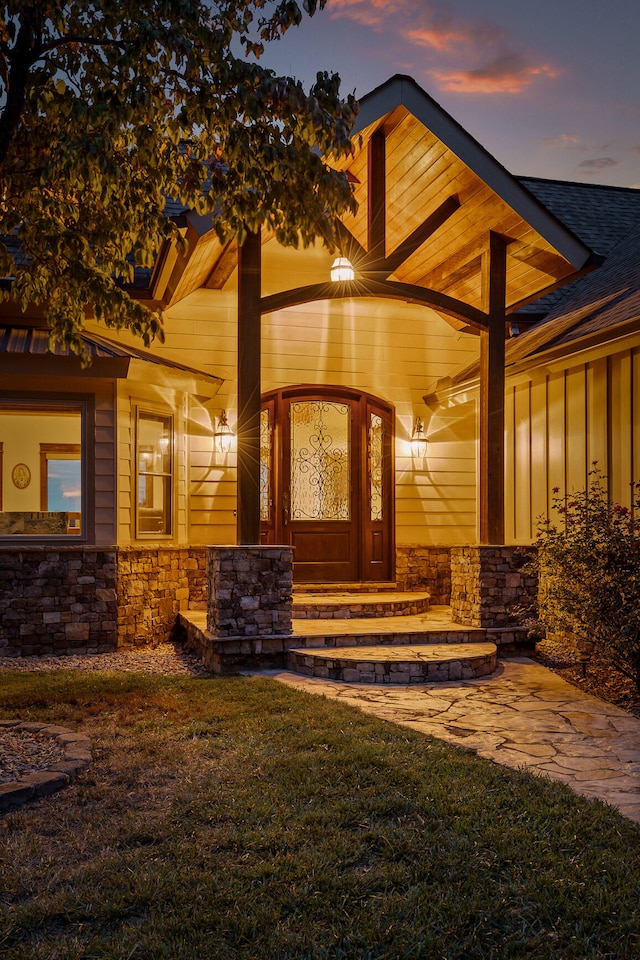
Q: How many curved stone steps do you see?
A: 2